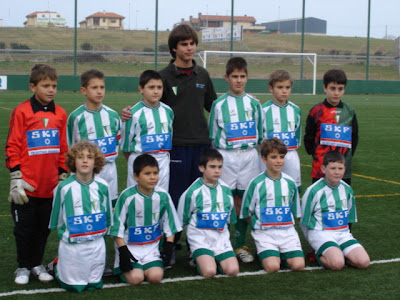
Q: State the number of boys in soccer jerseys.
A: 11